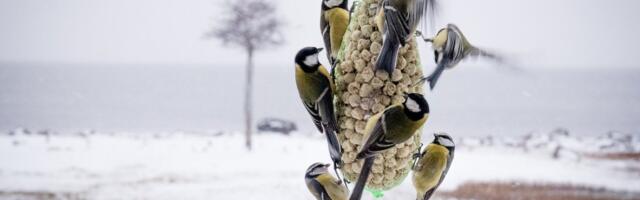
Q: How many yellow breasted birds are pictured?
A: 7